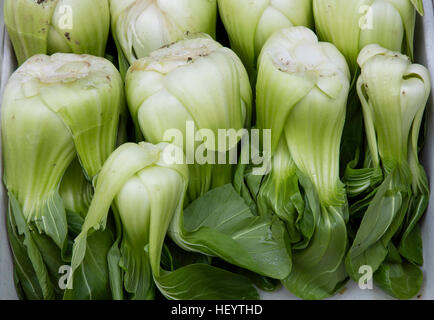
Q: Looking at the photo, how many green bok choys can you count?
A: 9